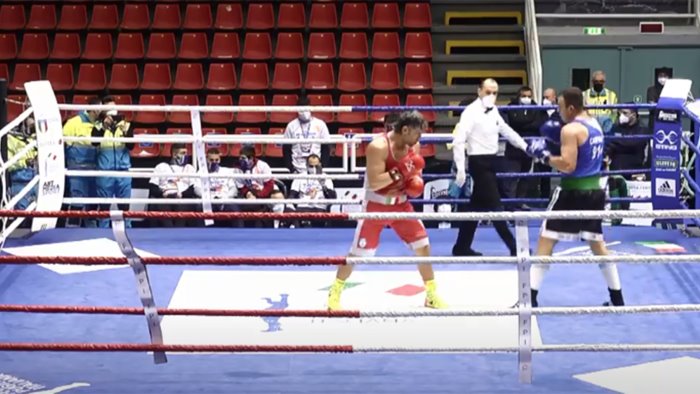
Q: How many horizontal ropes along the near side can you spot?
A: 4